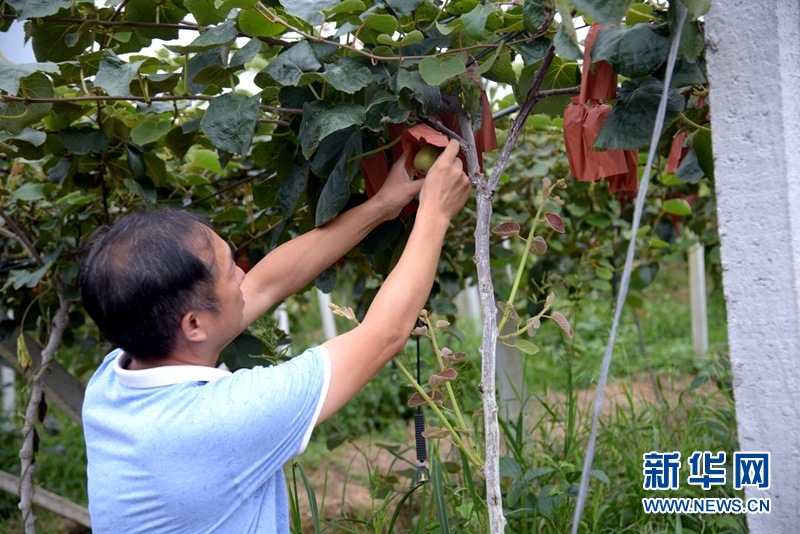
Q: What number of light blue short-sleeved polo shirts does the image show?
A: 1